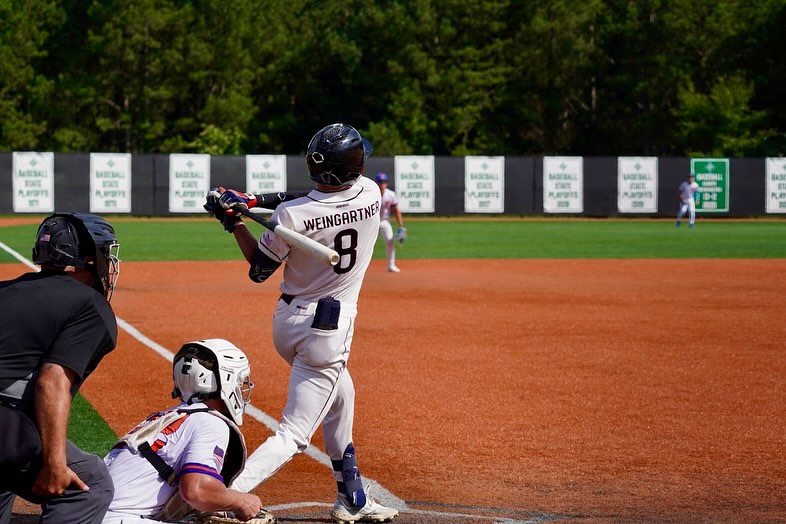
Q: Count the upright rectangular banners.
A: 10